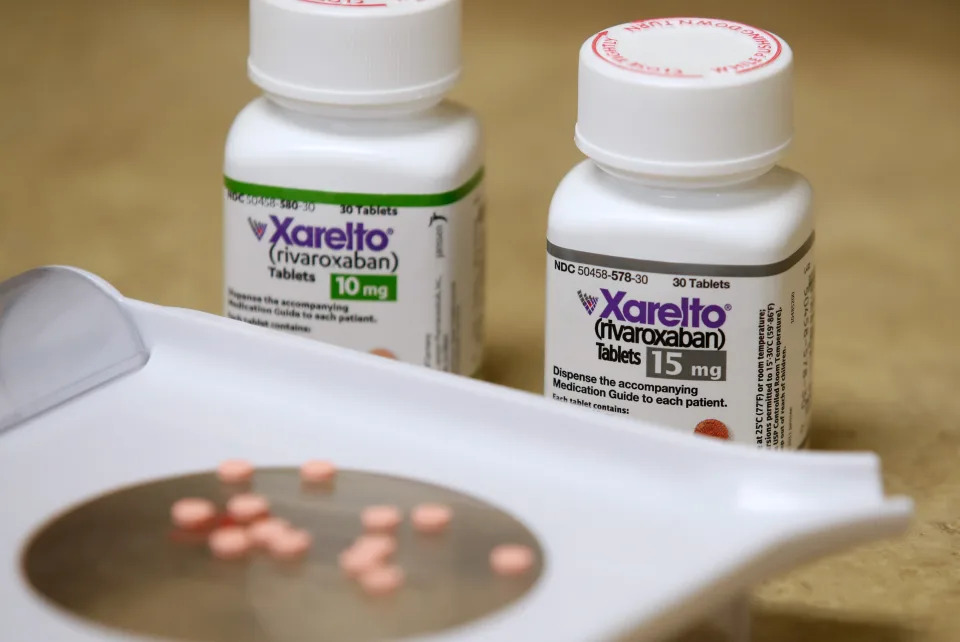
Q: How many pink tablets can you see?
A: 13